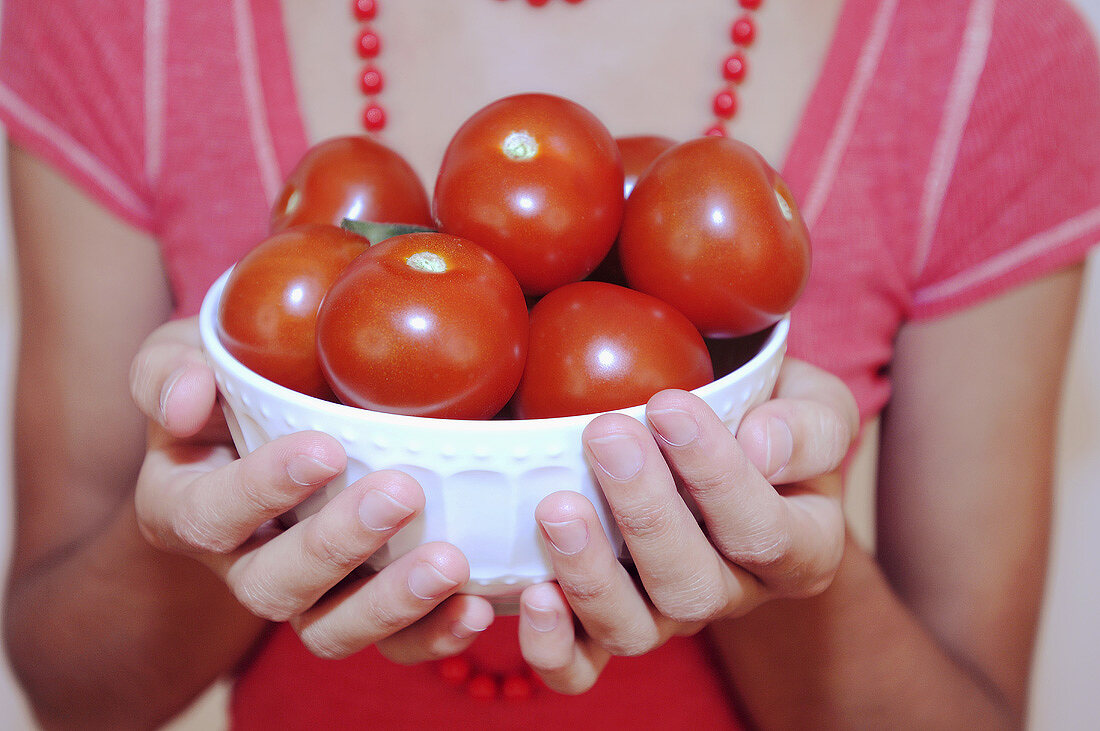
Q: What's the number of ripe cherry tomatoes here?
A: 7